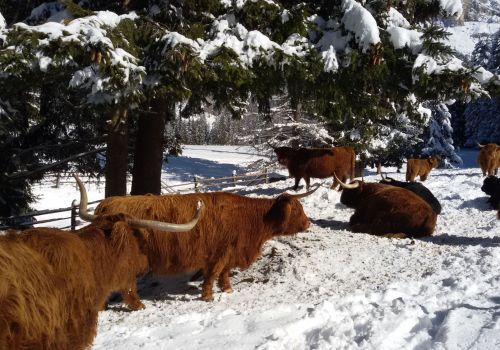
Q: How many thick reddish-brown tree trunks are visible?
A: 2